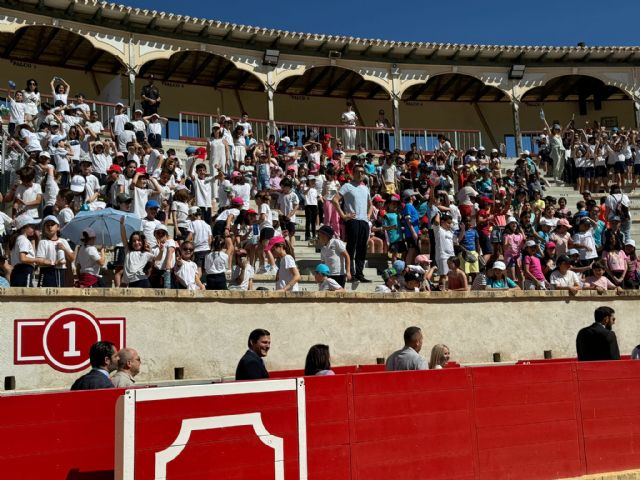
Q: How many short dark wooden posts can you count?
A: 5